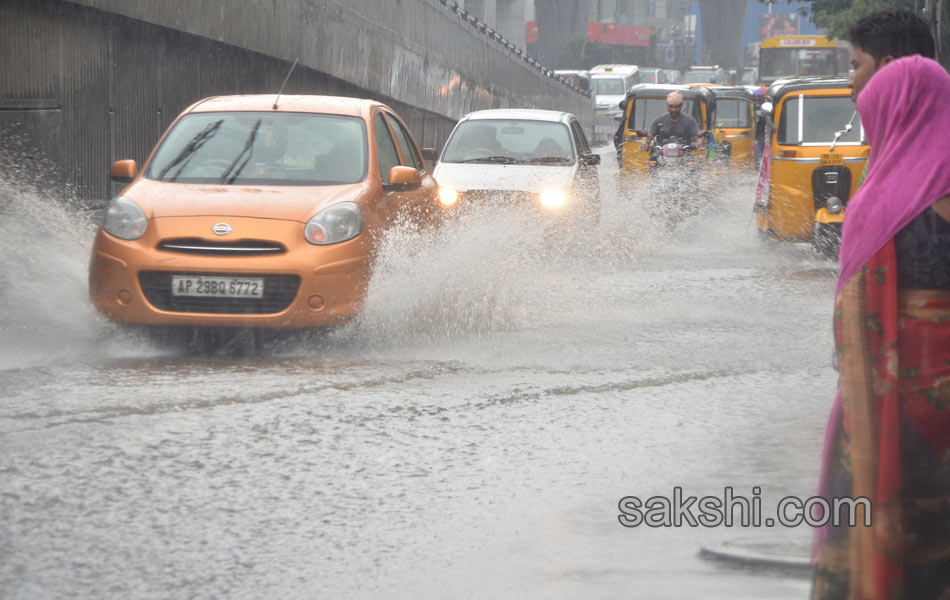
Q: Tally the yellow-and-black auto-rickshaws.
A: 3